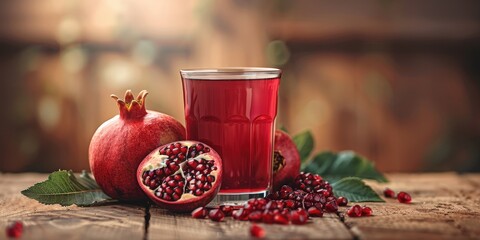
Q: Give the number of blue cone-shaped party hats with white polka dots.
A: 0